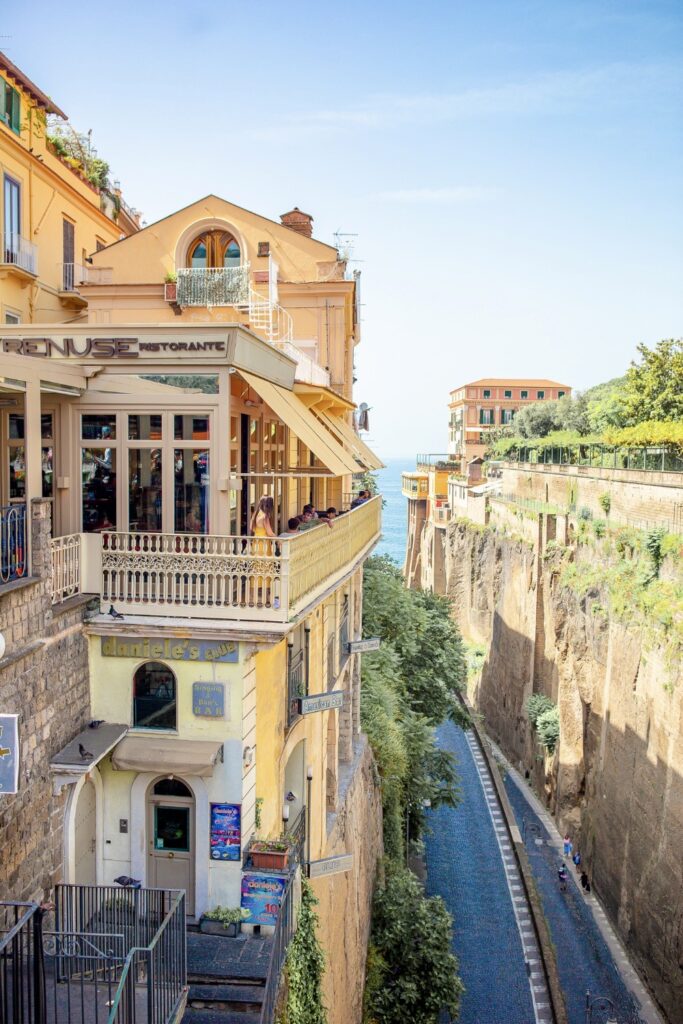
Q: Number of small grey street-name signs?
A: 3